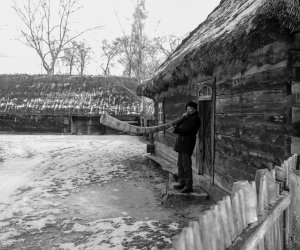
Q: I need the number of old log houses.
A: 2